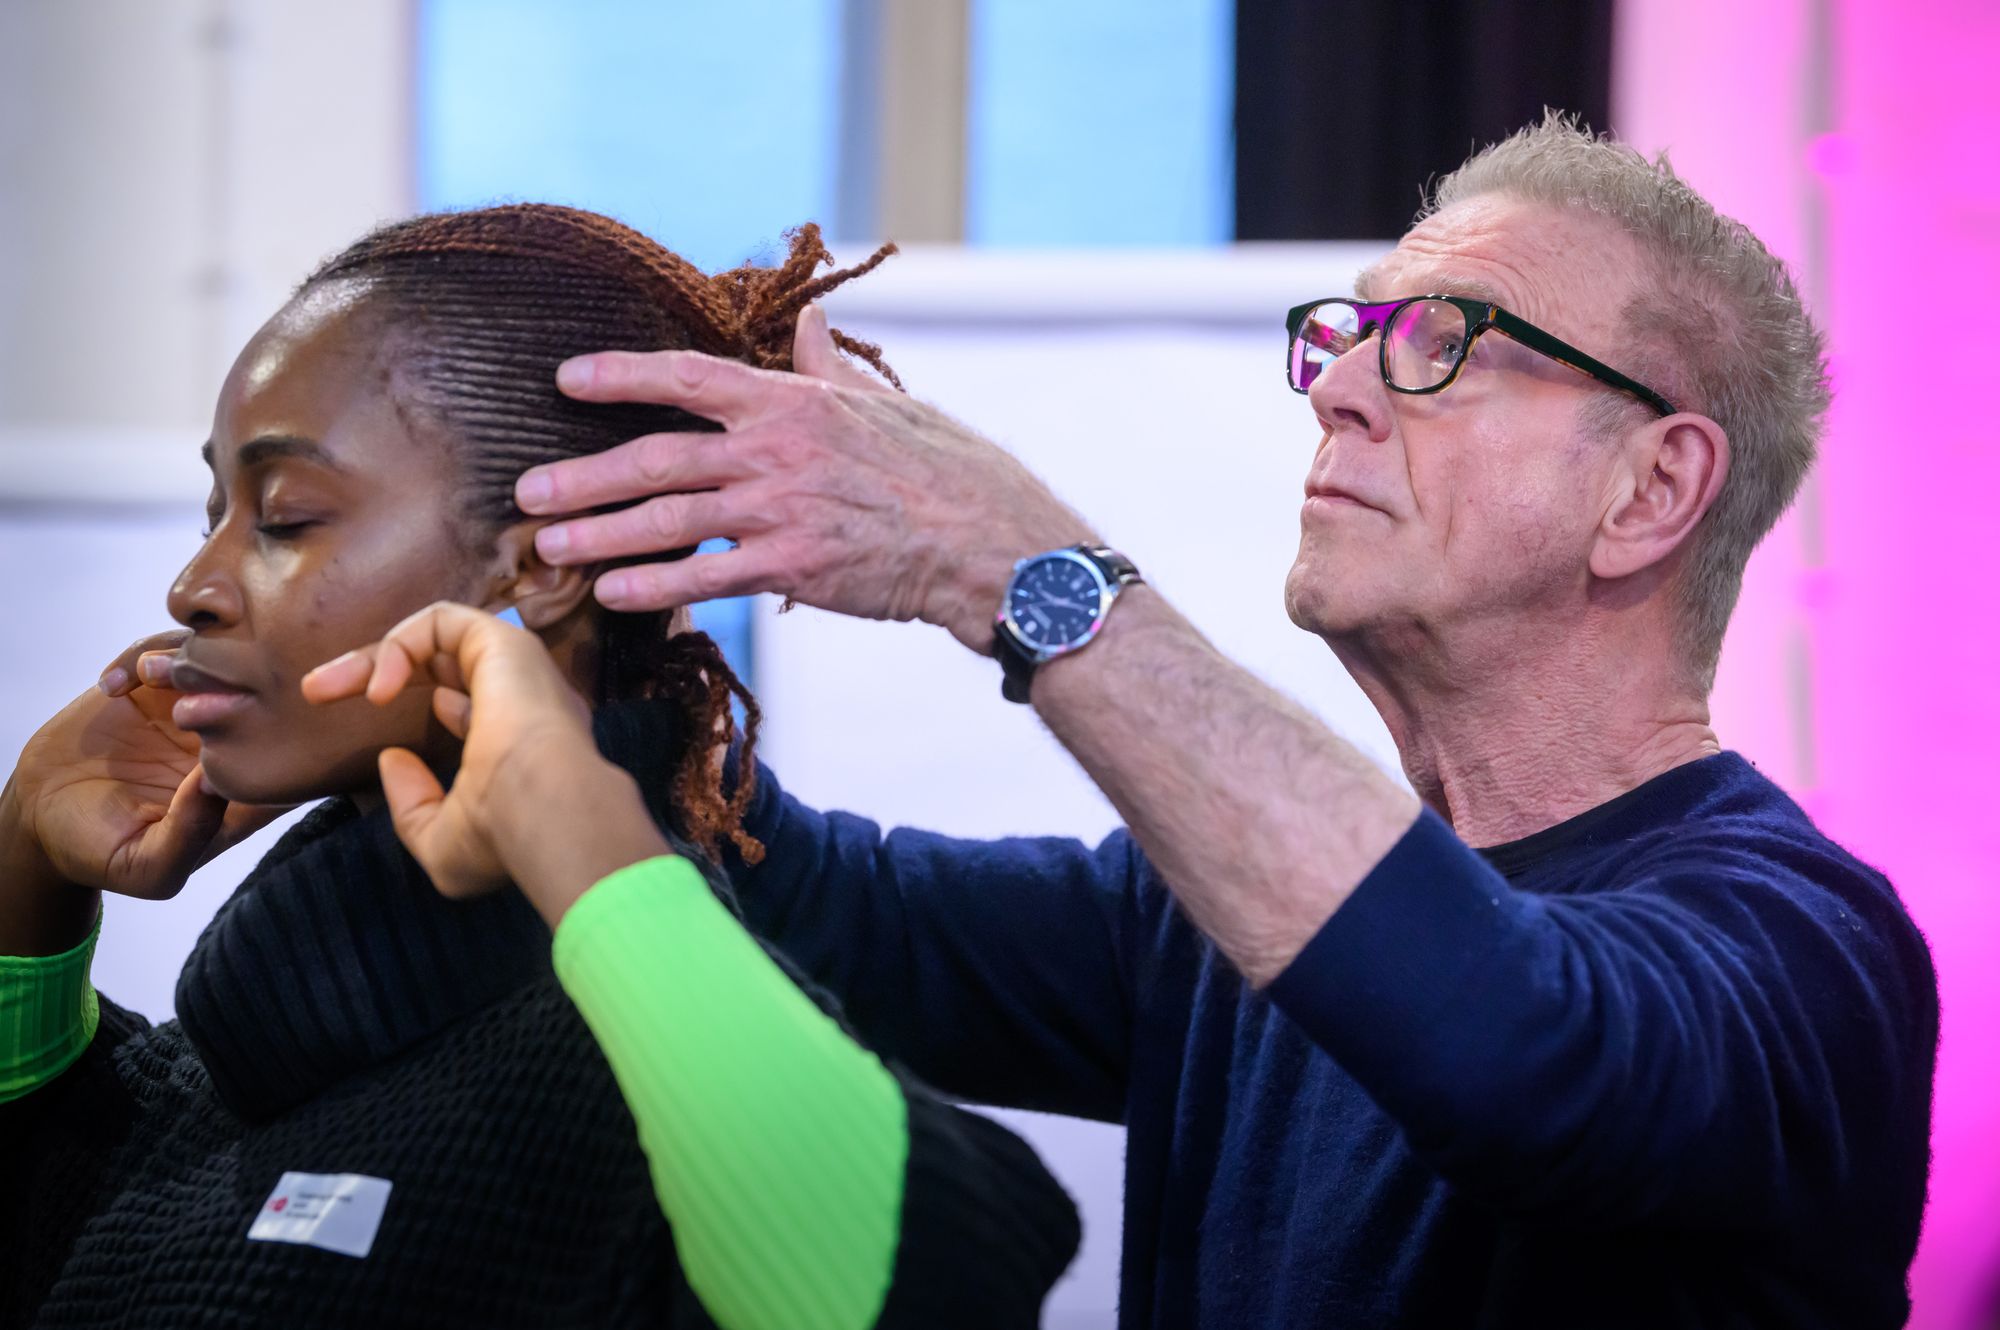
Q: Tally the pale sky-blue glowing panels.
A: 2